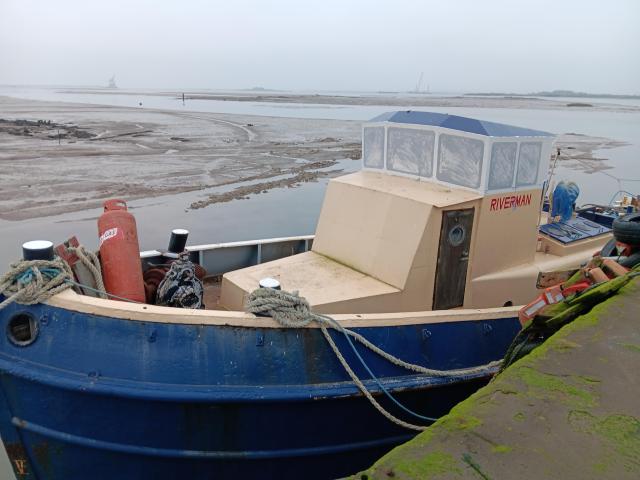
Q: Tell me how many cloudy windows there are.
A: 5